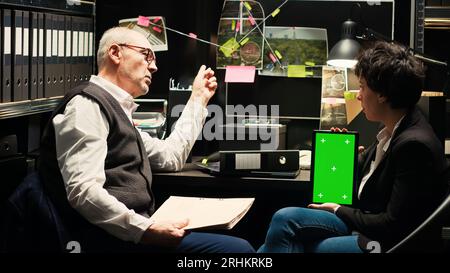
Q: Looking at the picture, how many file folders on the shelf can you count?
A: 13